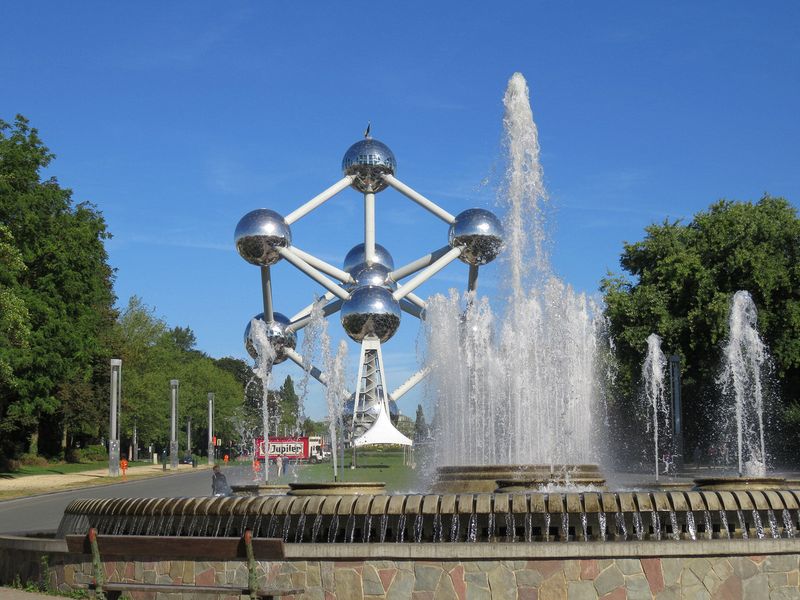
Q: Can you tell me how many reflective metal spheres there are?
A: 8